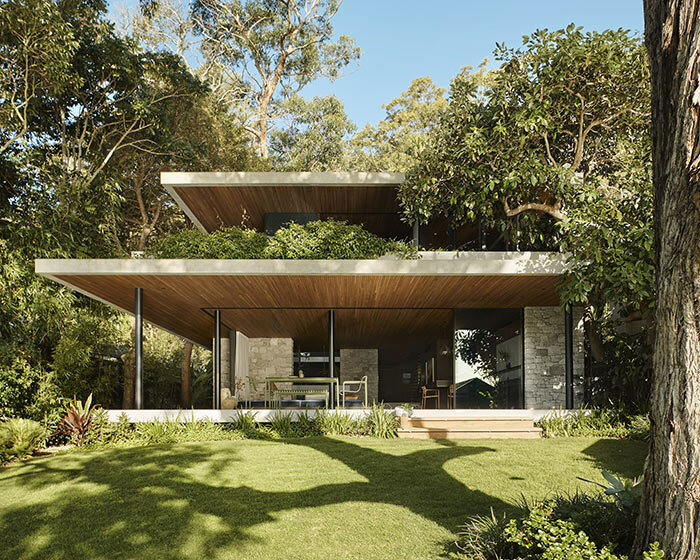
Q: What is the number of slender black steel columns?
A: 4